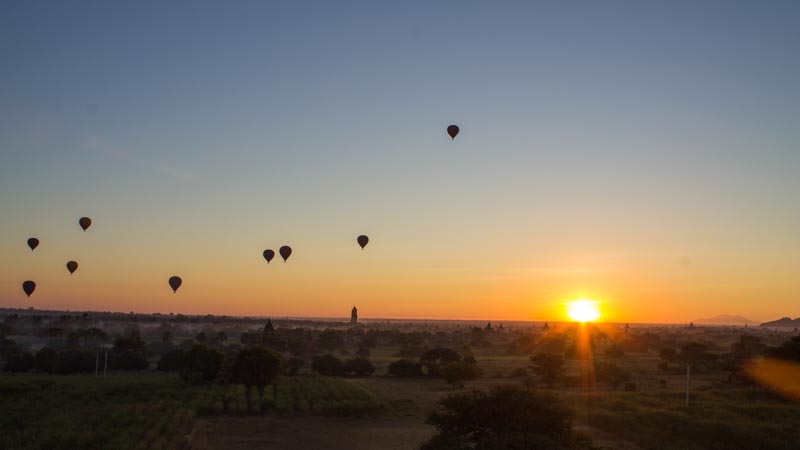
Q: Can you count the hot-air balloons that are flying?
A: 9